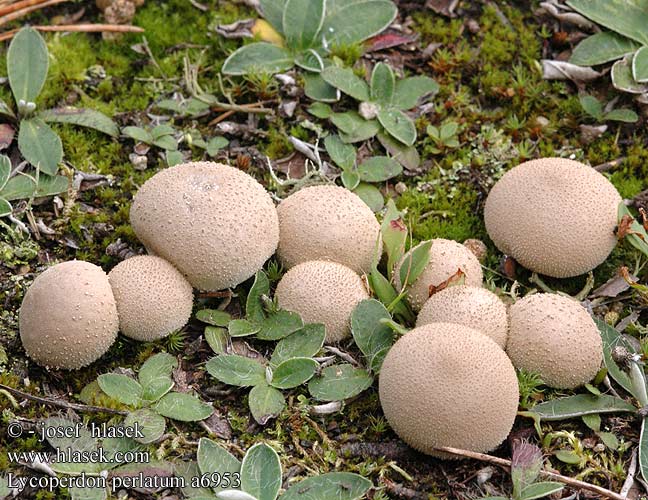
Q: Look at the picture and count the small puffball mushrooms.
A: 10